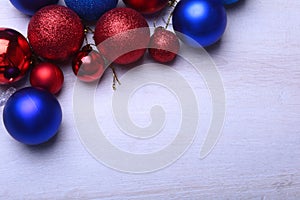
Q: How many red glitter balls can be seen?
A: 3